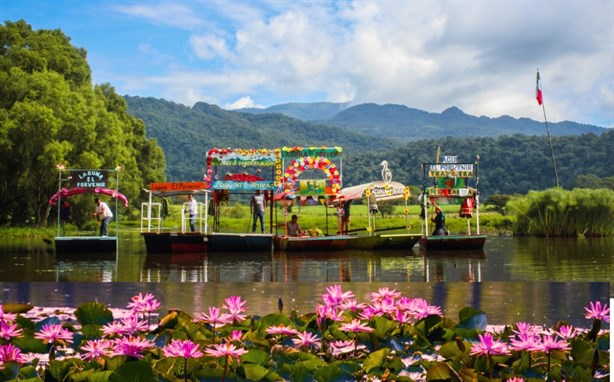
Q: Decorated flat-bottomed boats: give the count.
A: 6